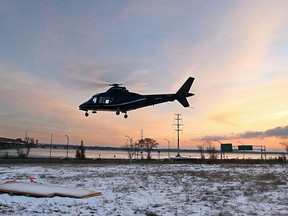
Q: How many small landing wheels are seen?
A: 3